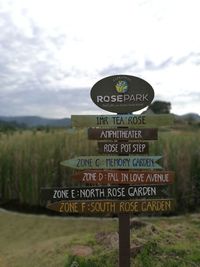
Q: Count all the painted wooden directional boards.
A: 7